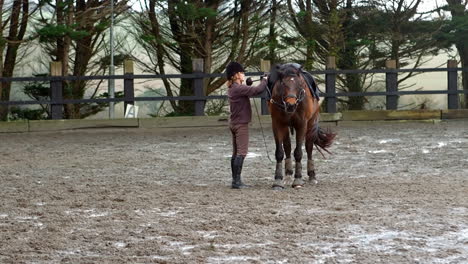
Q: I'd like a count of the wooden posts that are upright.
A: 7